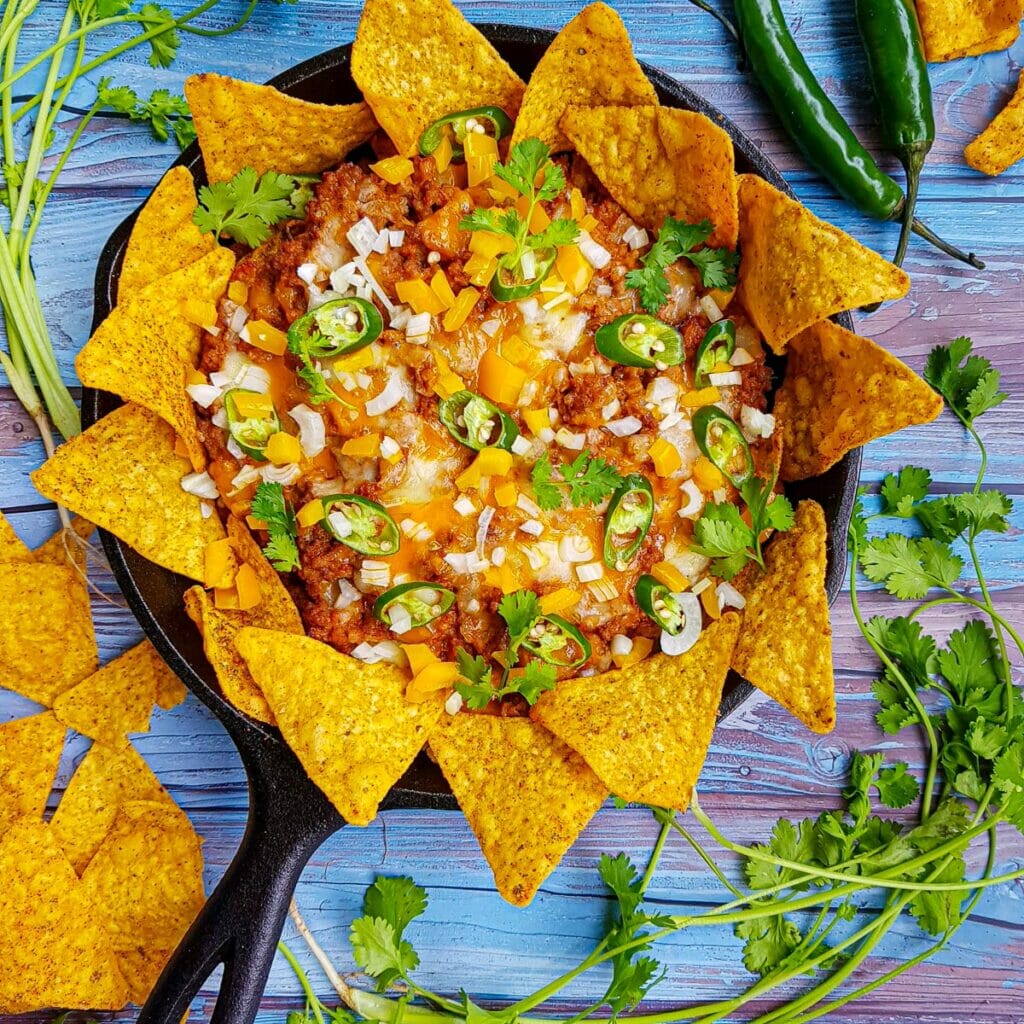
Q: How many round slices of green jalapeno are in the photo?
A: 13